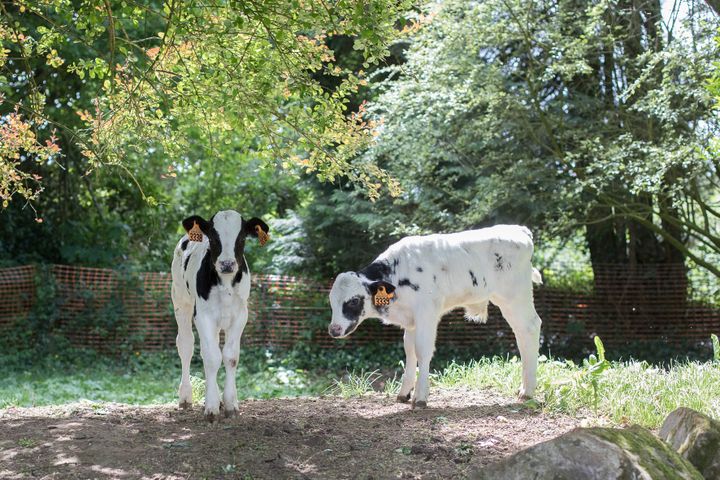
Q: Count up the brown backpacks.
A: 0